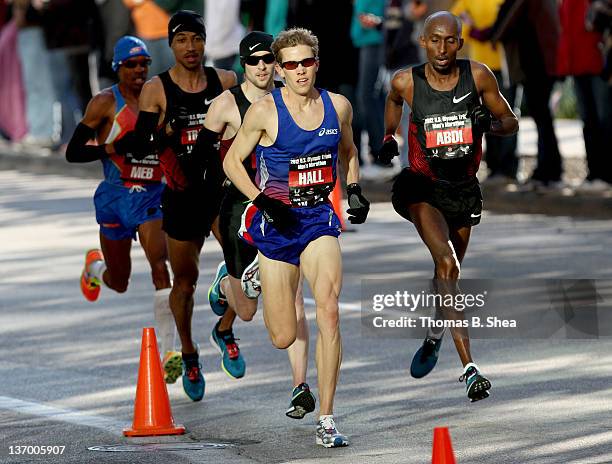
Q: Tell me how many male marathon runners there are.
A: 5